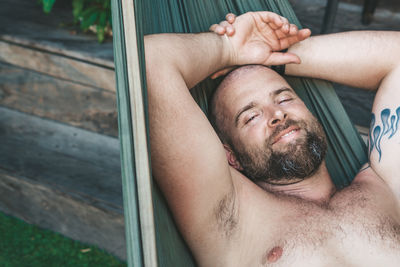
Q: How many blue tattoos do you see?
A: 1